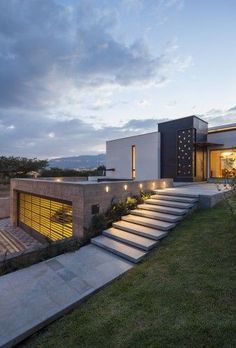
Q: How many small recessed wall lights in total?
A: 5